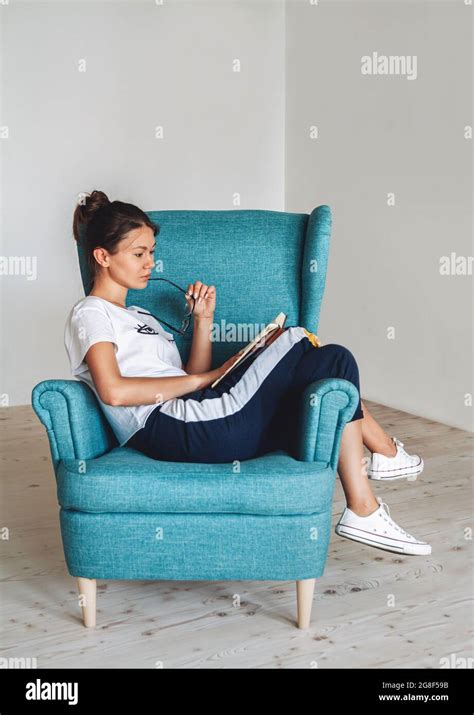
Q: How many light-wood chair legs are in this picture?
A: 2